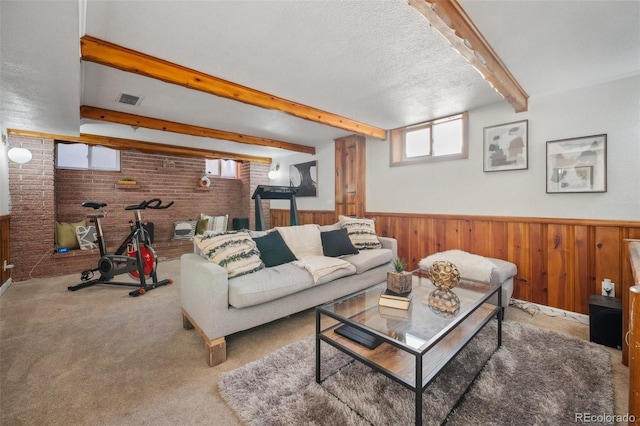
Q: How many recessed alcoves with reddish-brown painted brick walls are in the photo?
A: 1